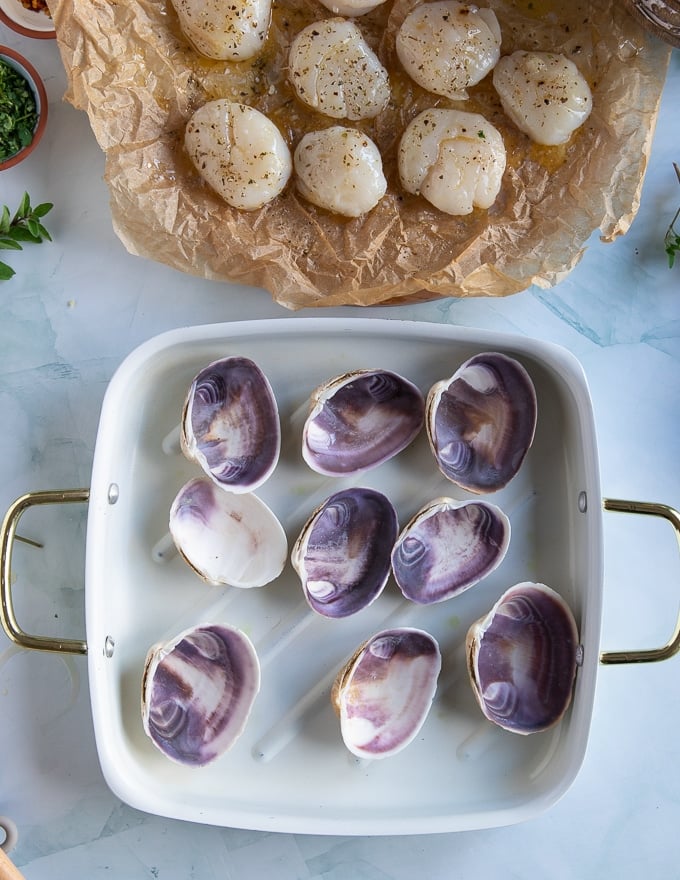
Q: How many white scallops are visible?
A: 8